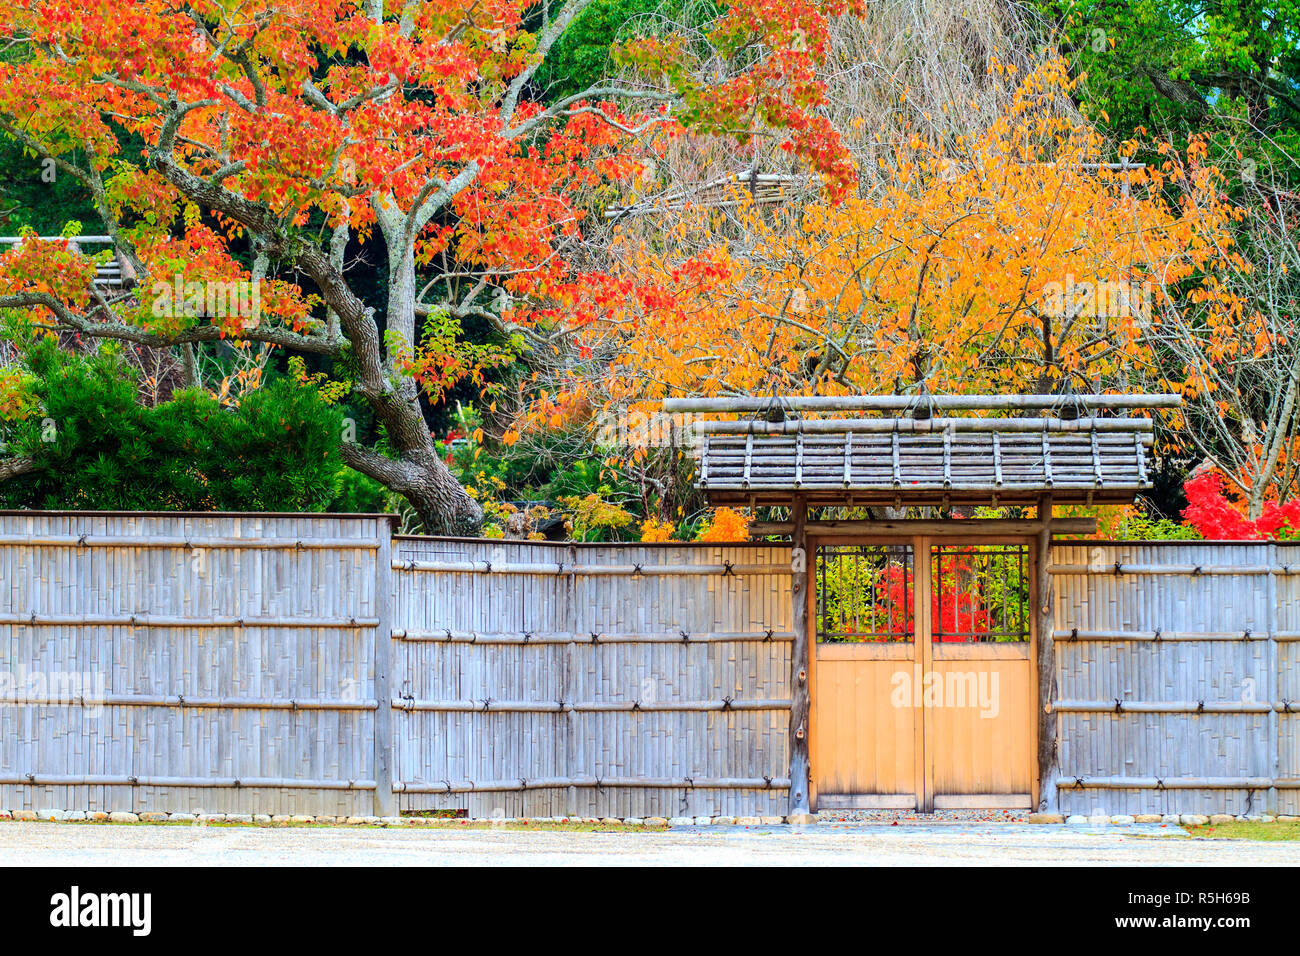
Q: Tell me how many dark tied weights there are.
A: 3